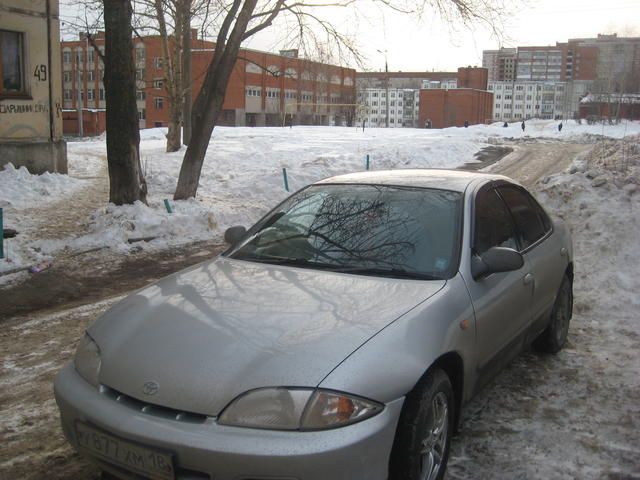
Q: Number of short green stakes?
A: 4